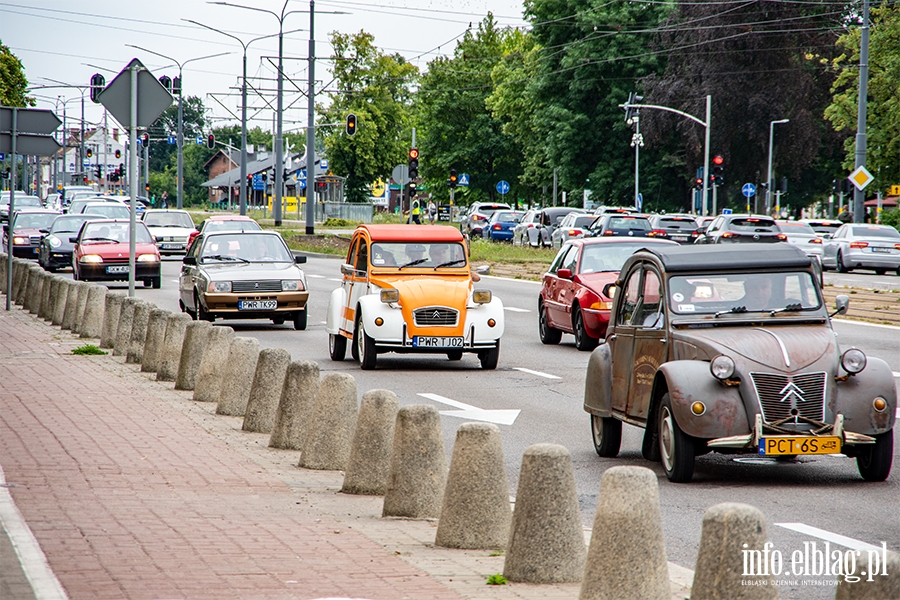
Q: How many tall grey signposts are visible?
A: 2